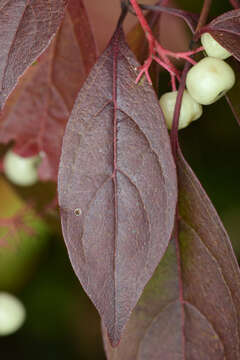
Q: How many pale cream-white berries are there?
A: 5